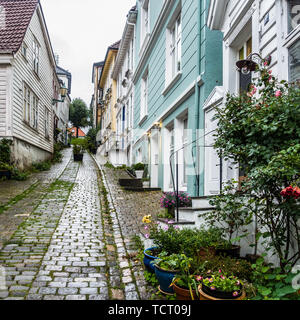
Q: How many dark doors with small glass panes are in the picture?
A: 1